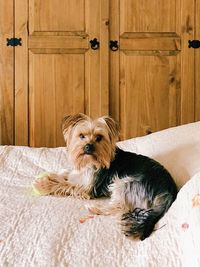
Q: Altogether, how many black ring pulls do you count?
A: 2